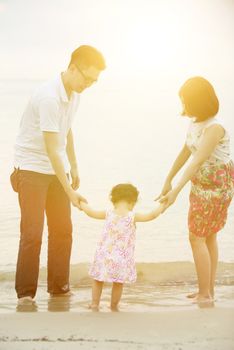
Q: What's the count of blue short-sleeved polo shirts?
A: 0